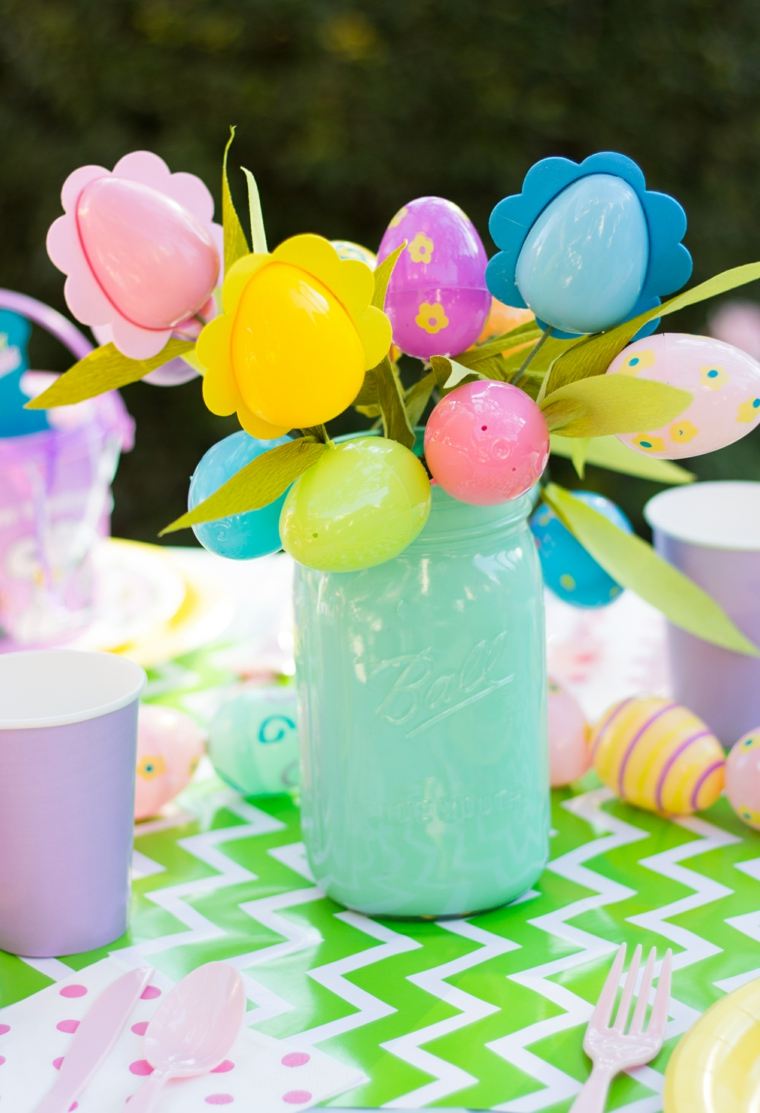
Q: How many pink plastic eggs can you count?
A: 6